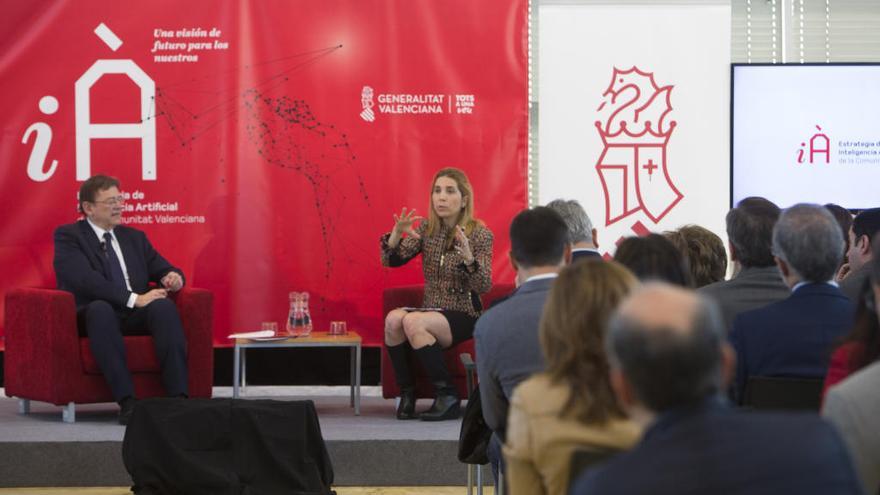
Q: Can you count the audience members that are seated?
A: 12